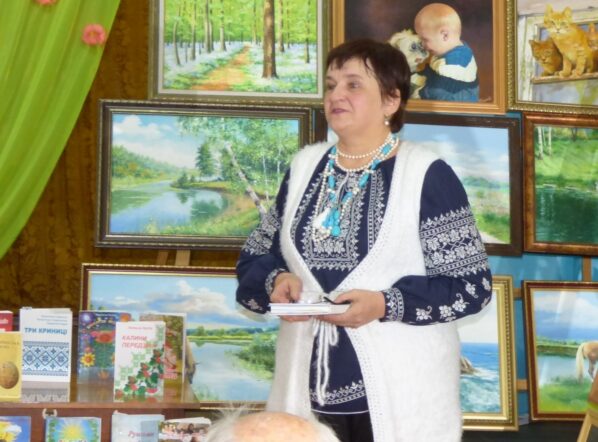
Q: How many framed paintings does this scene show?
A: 9